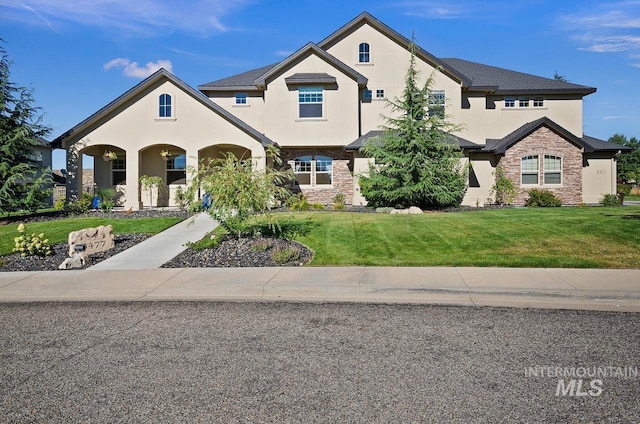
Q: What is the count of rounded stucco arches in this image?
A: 3